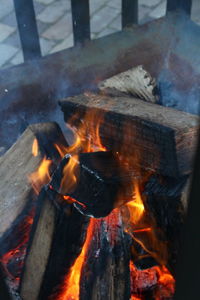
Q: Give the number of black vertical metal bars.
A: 4